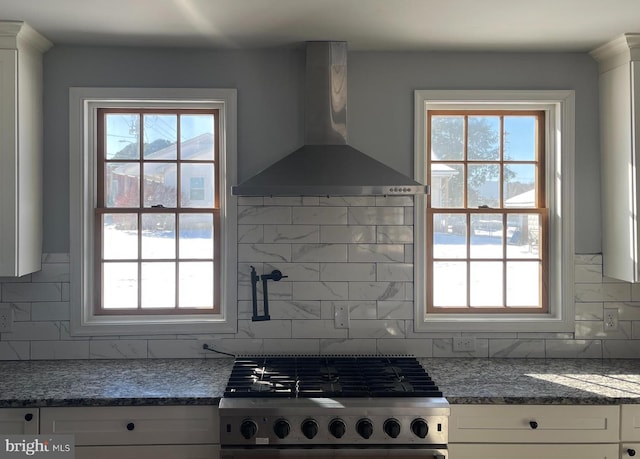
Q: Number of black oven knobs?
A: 7